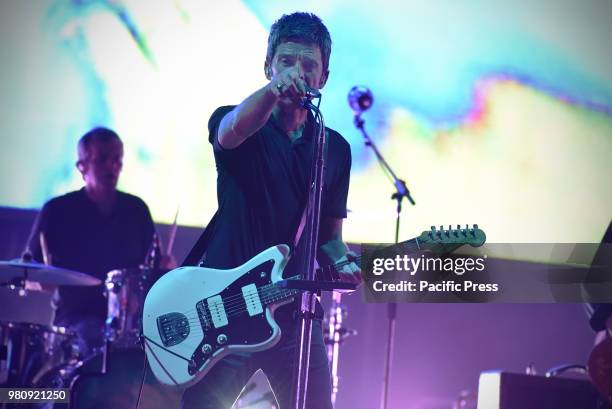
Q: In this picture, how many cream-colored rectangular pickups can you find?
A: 2